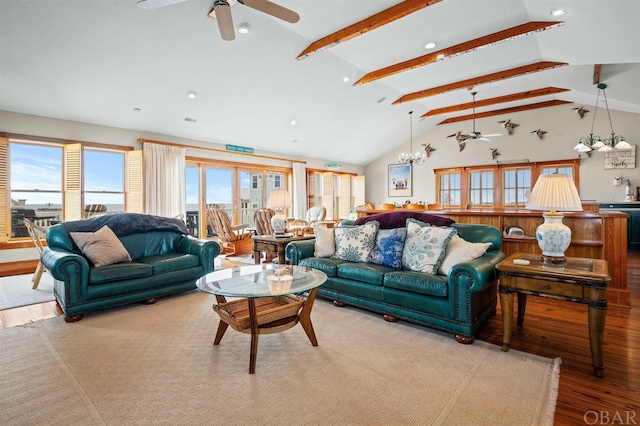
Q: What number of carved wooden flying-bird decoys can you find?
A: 7